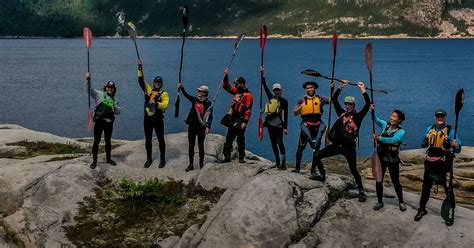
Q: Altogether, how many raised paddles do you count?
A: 9